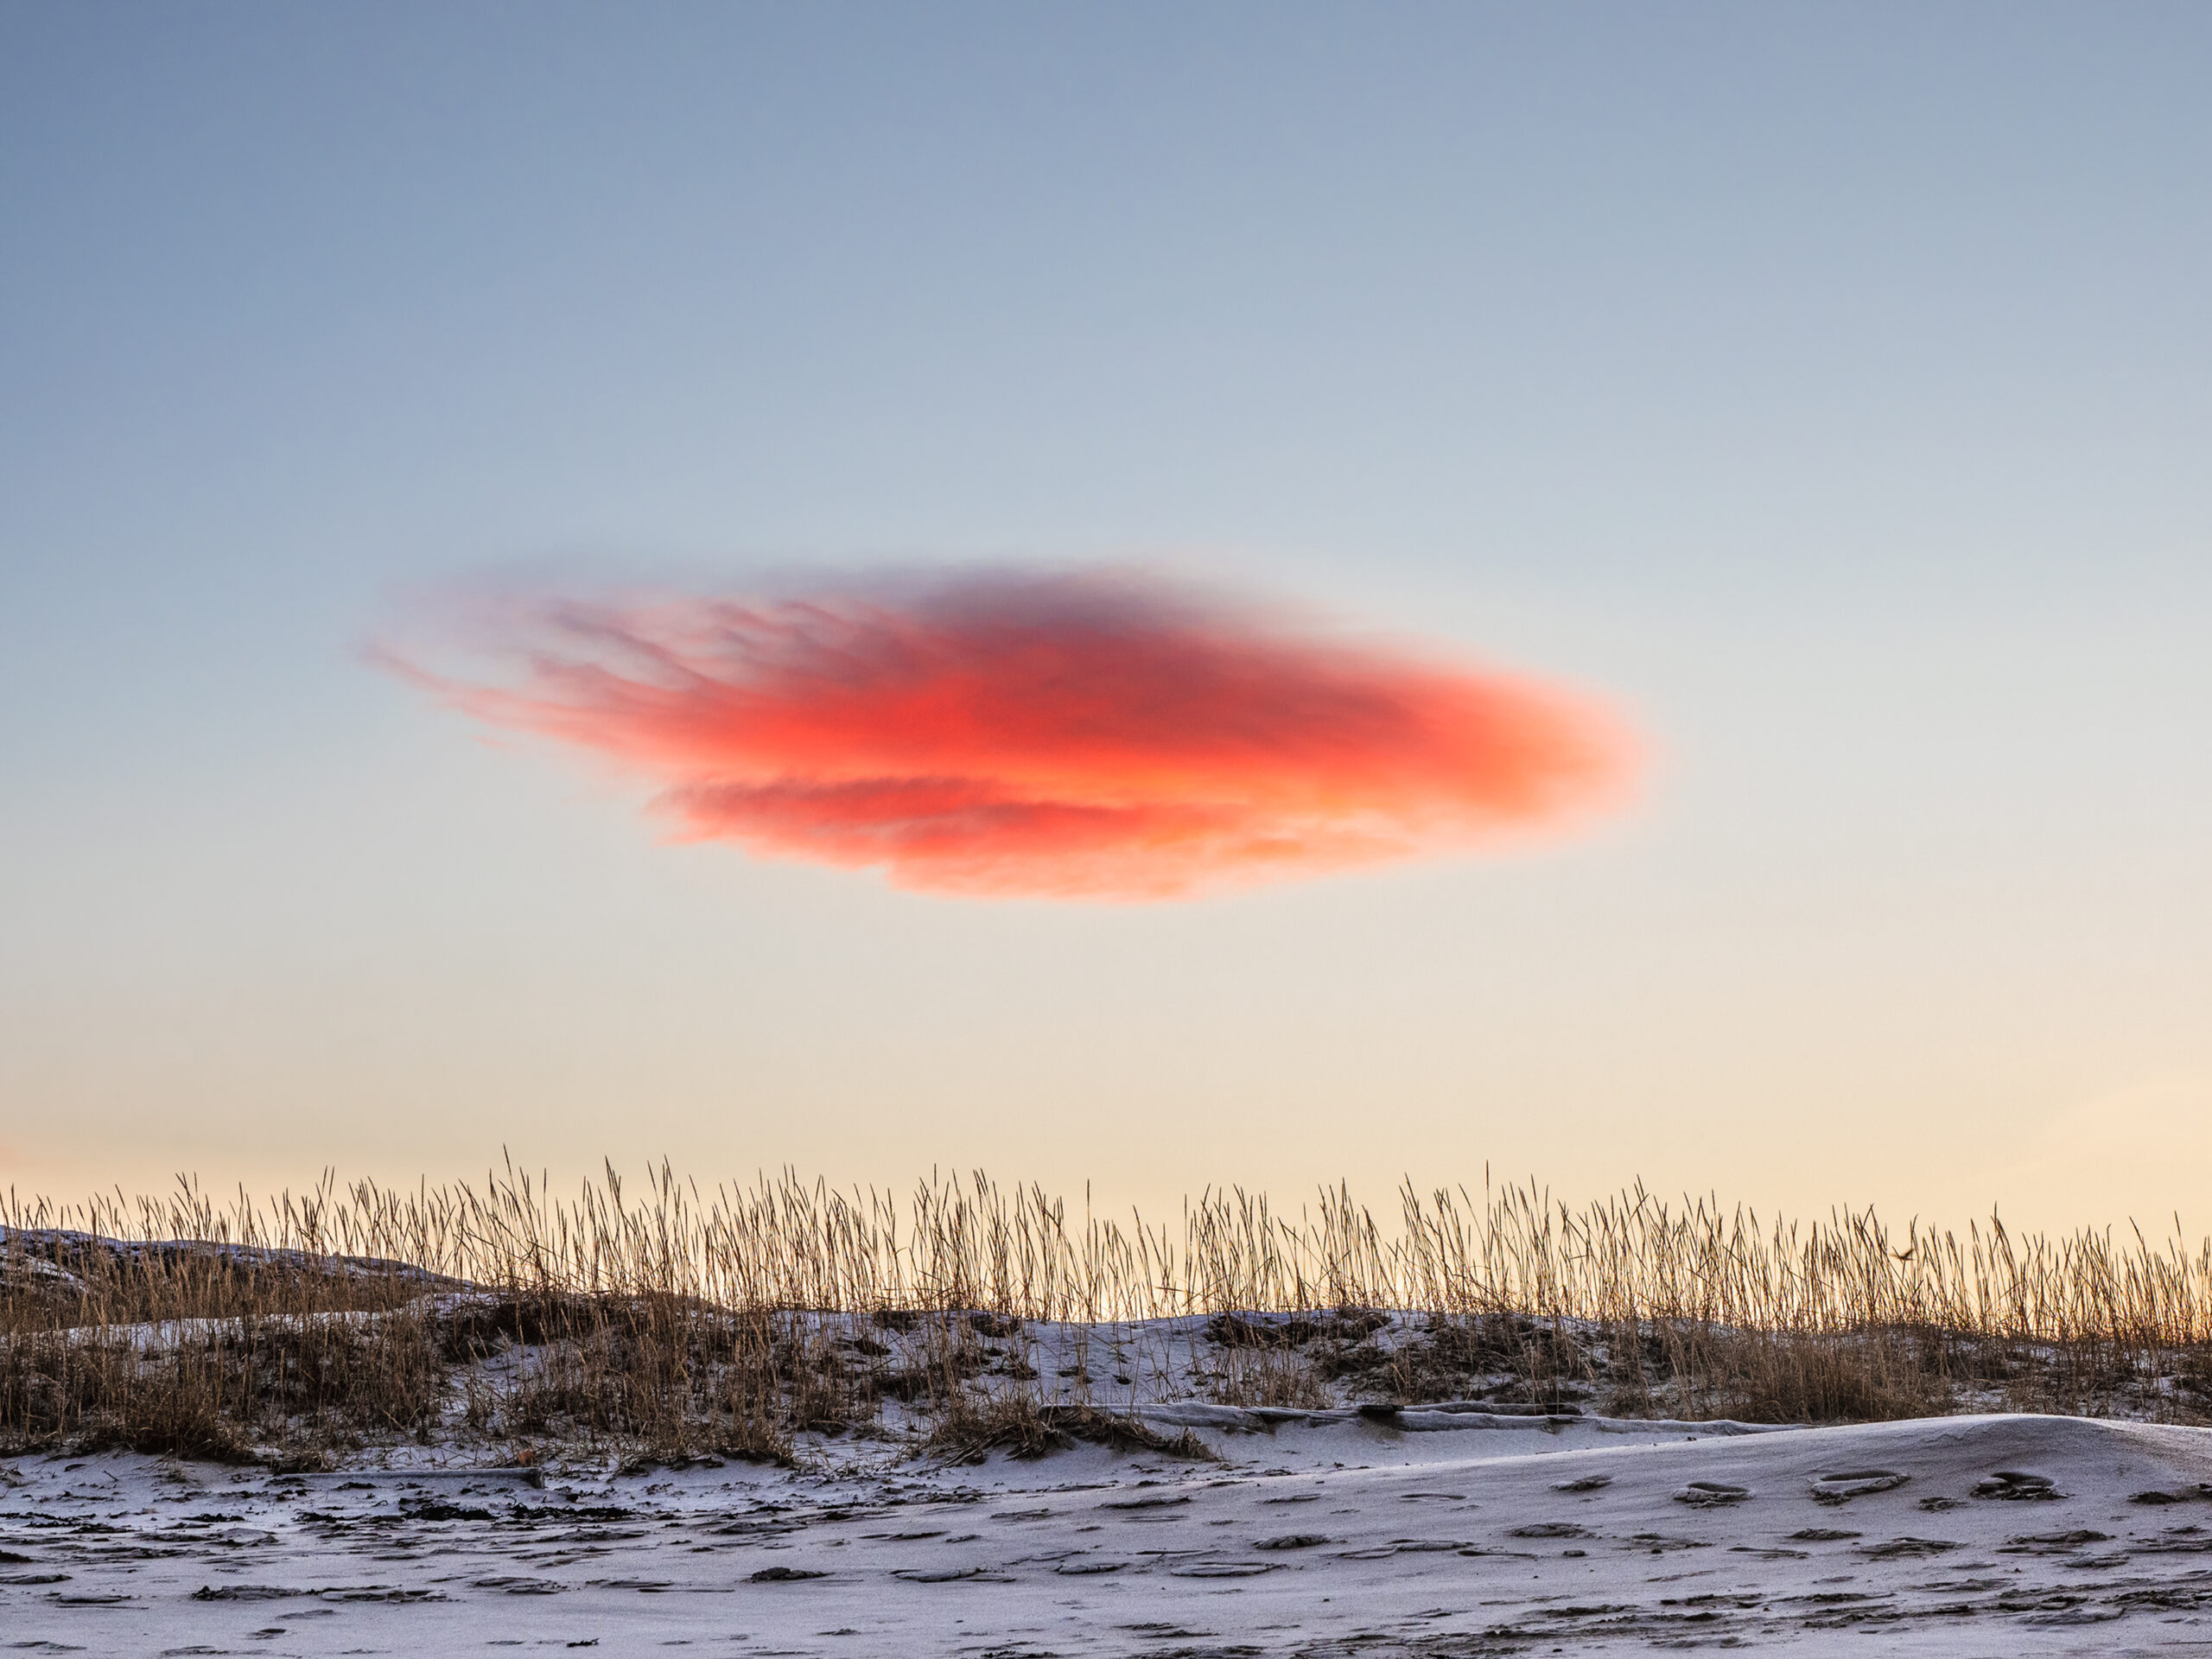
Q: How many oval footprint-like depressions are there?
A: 3